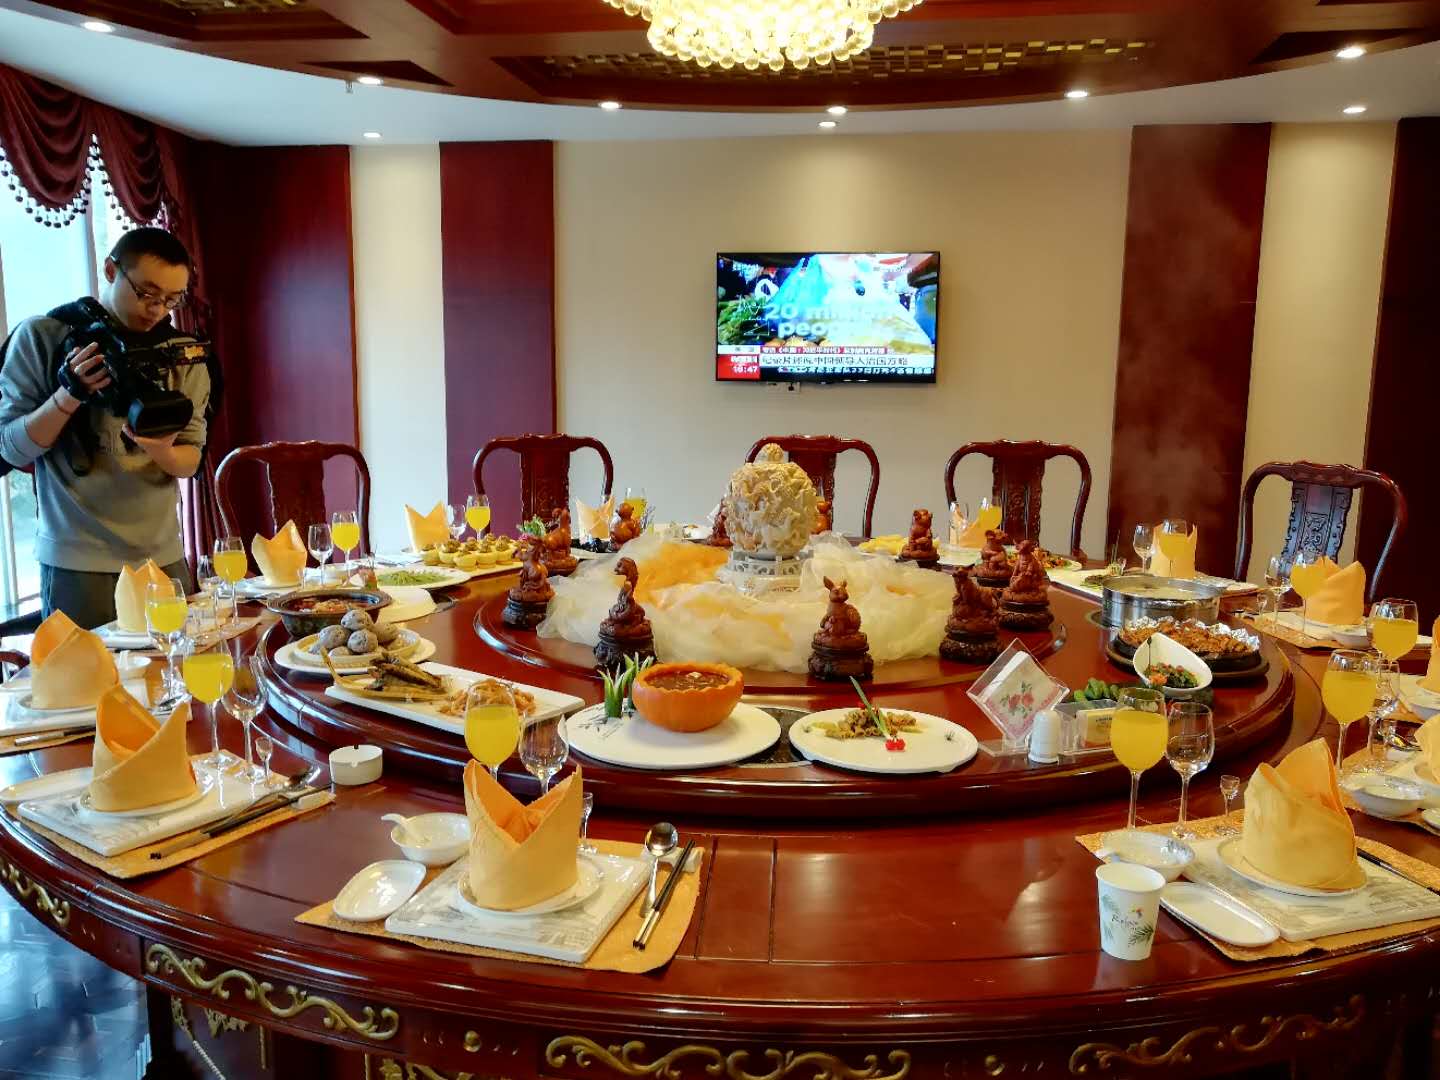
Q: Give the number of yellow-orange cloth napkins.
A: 13